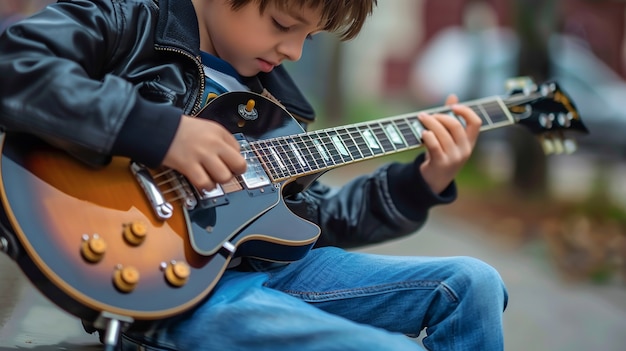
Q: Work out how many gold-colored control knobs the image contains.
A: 4